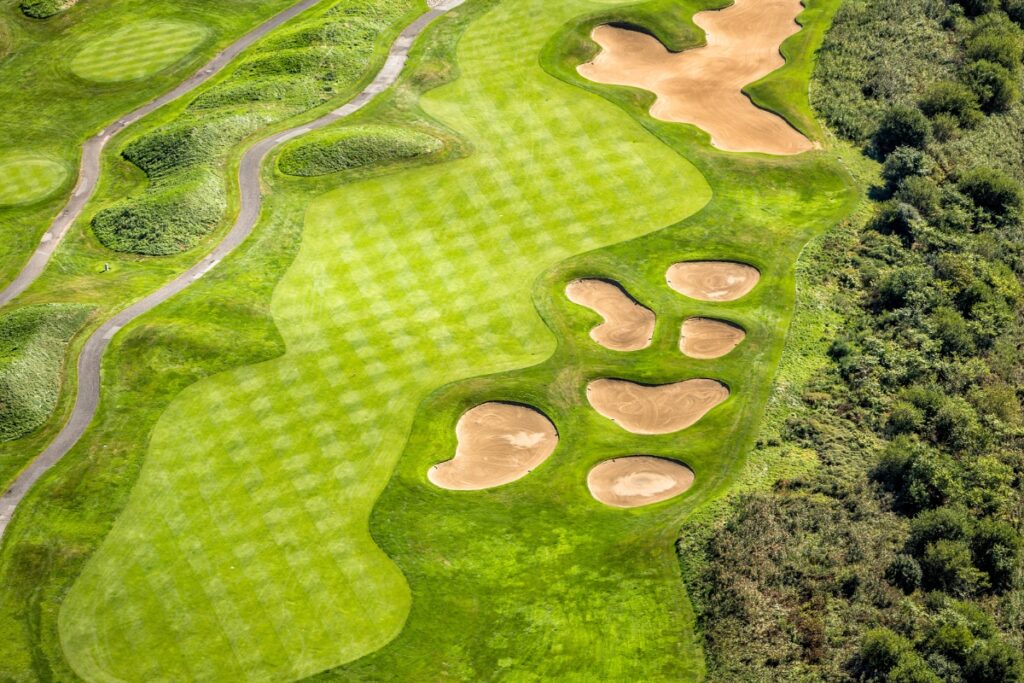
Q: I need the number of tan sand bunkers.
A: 7